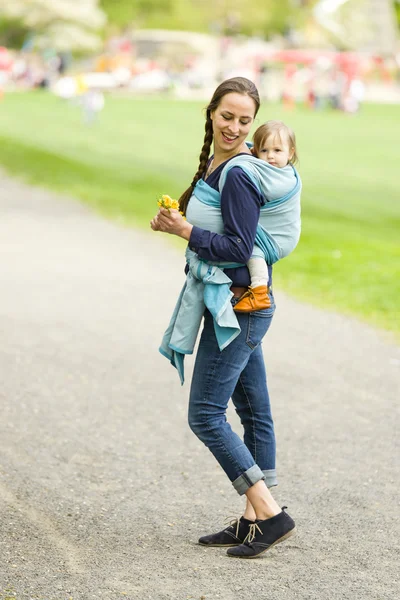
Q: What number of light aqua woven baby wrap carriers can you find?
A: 1